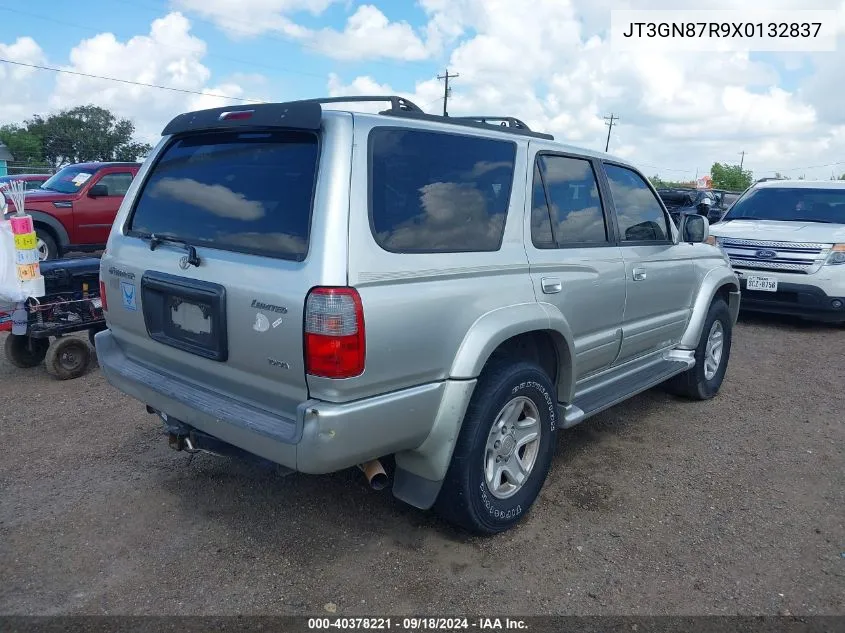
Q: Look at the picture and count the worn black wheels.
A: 2